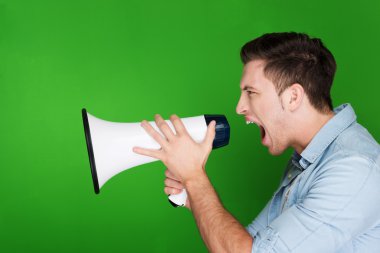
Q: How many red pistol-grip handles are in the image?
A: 0